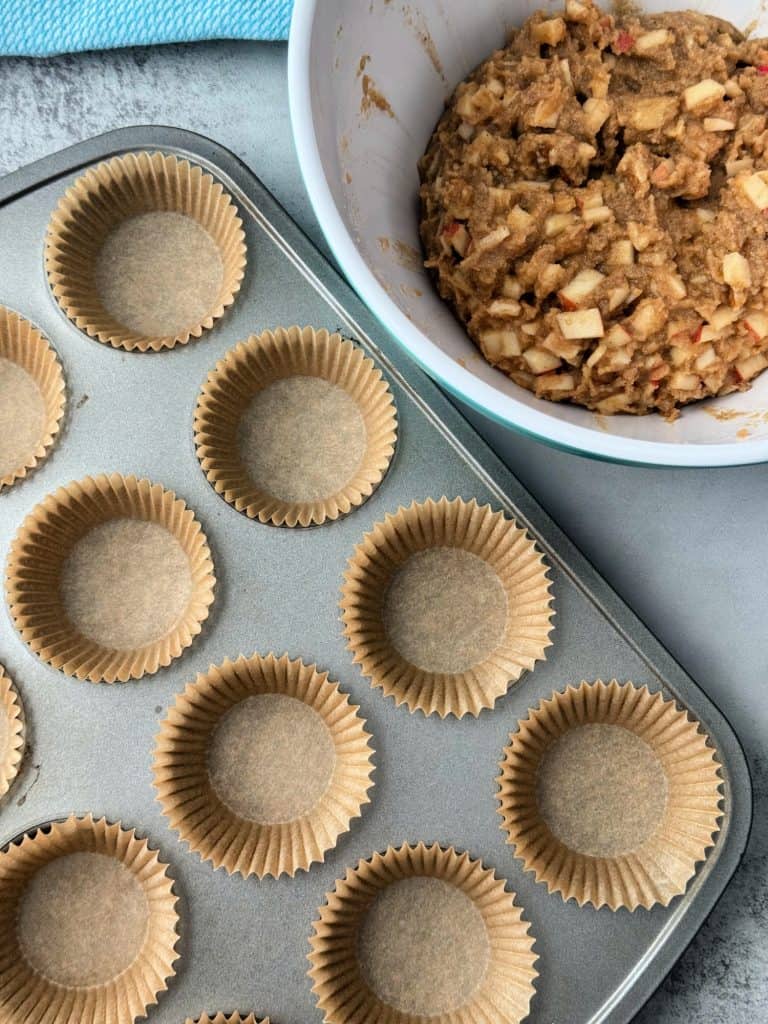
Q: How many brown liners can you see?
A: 11